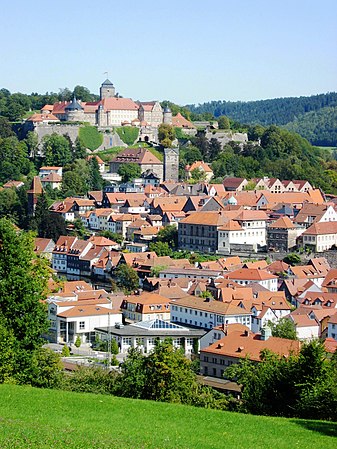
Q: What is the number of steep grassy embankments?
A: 2